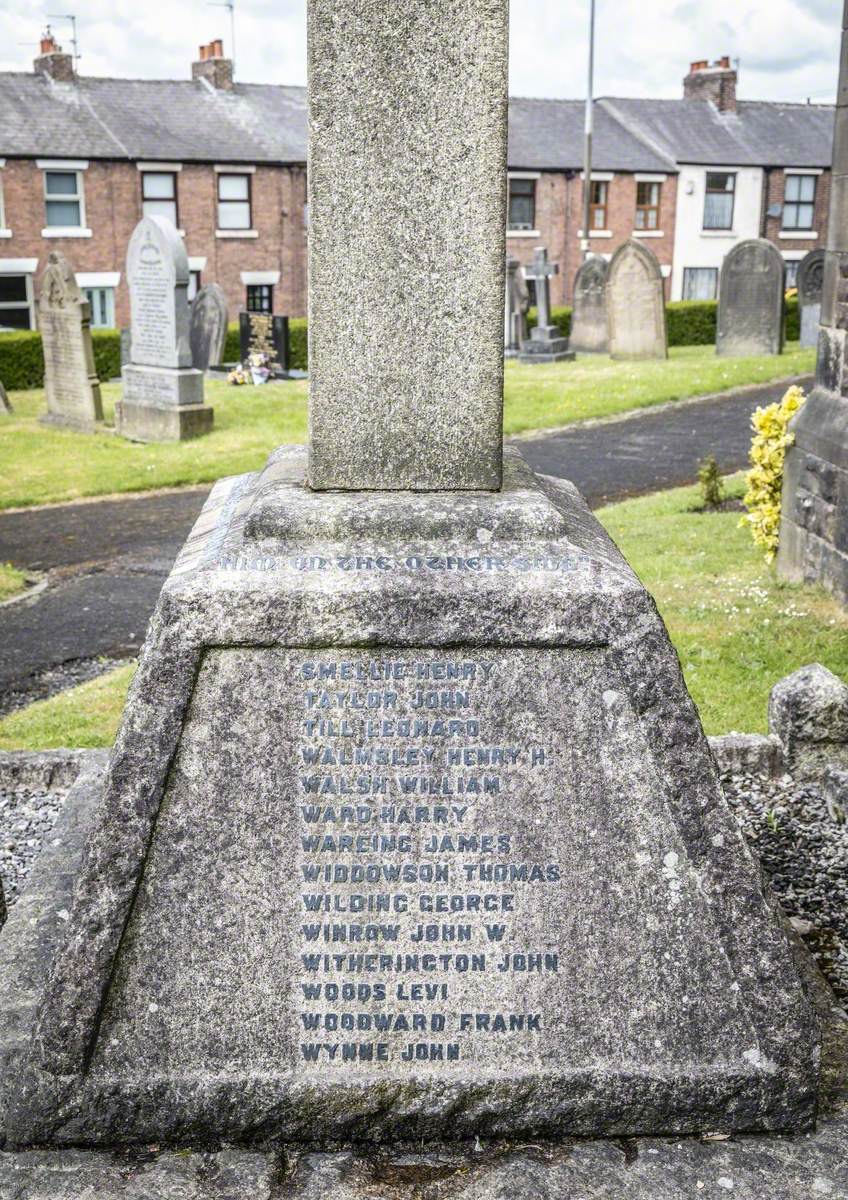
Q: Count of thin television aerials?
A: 2